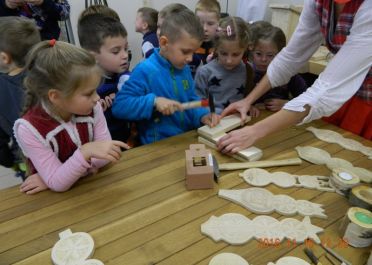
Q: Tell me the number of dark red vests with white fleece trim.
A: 1